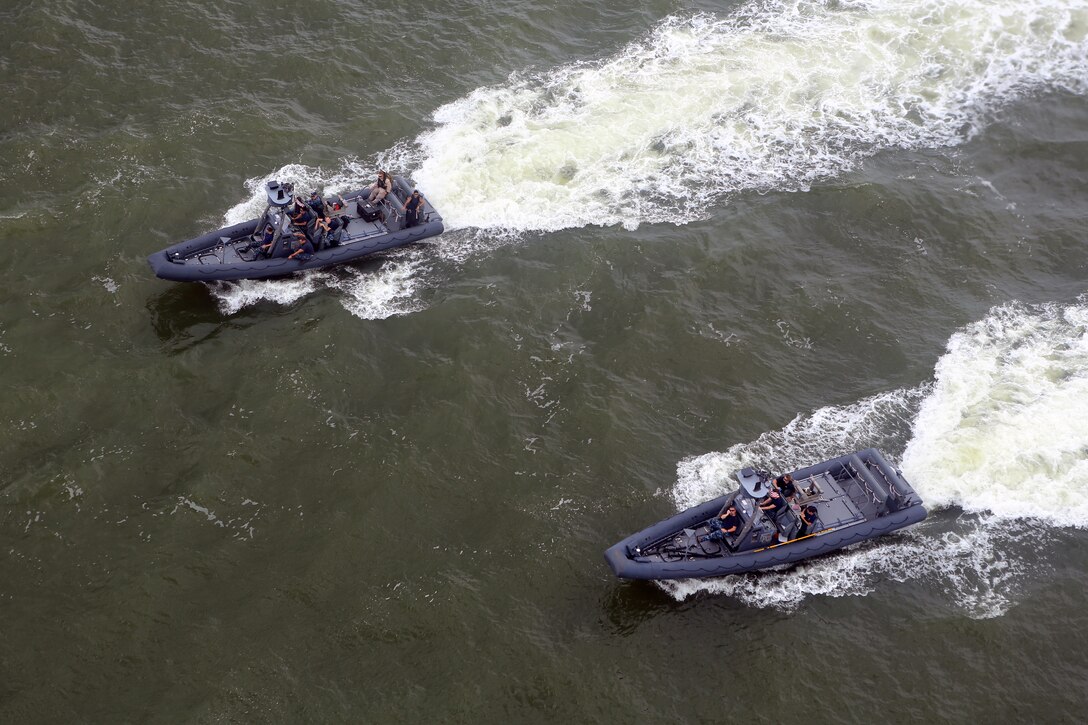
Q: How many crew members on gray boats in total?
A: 11